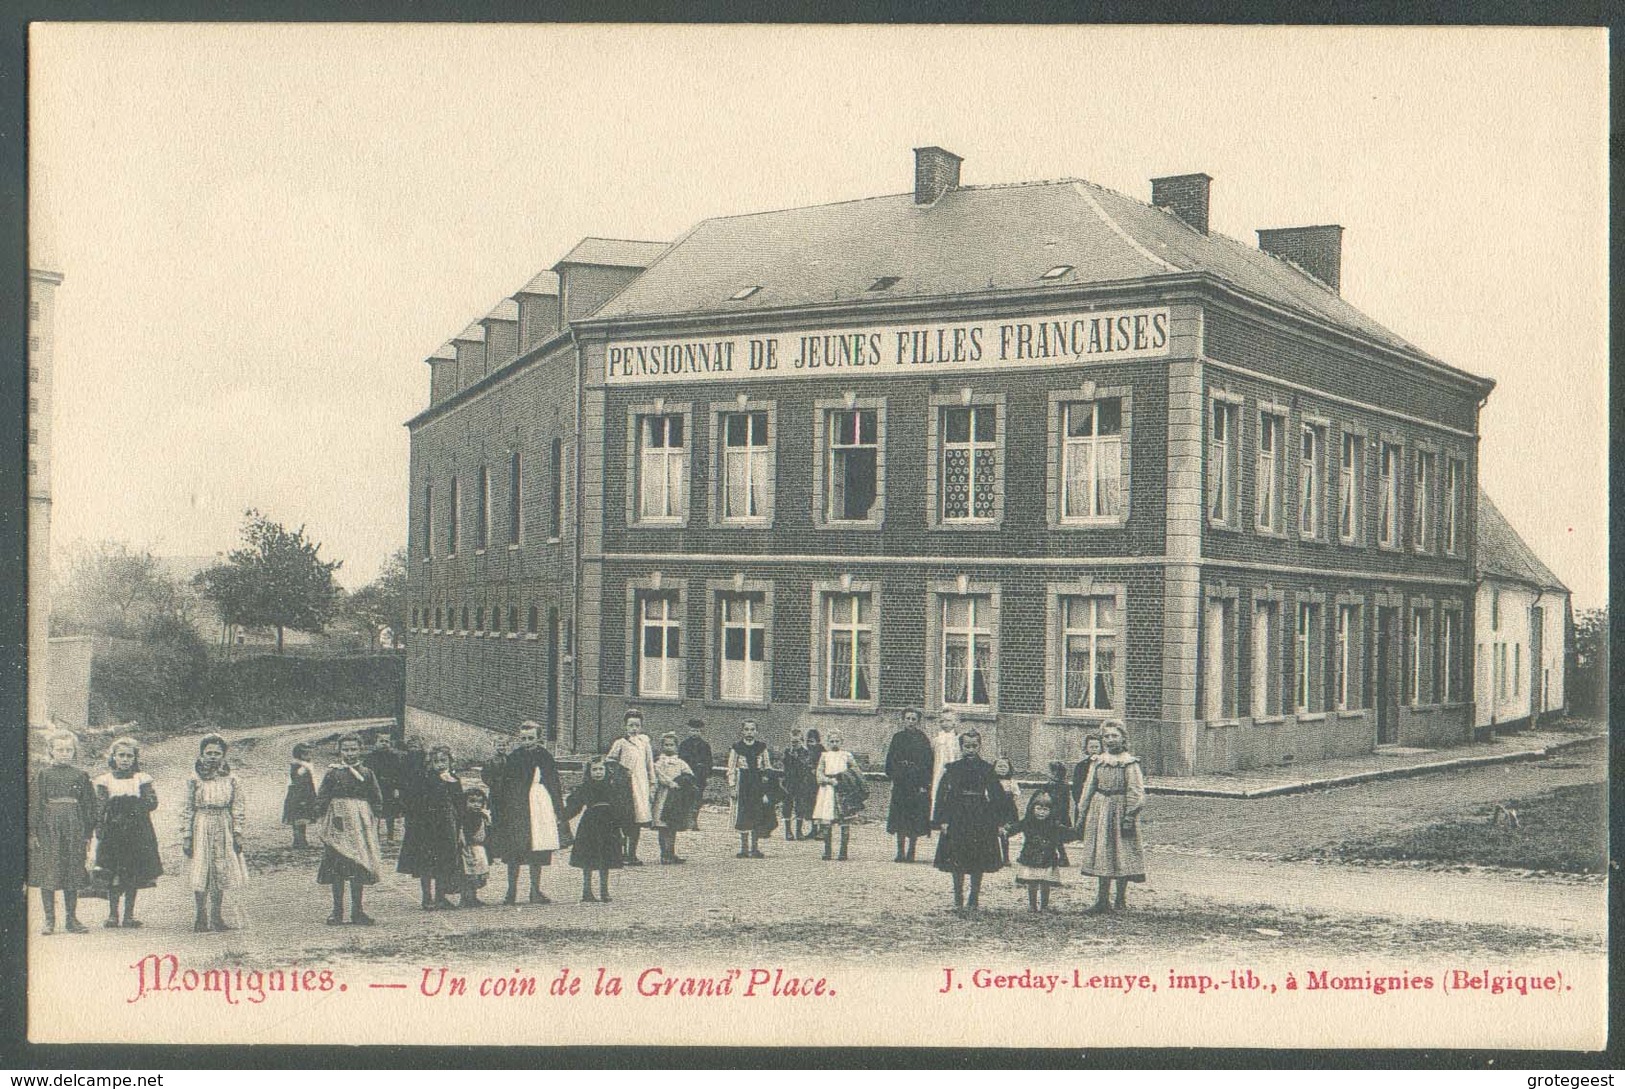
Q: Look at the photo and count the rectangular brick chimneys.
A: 3